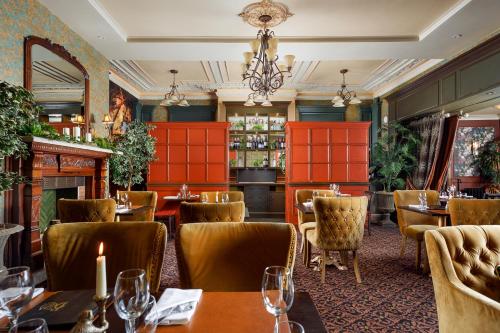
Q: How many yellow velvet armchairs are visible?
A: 11